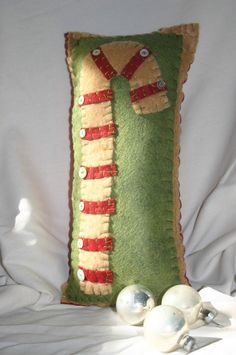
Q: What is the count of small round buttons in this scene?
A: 9